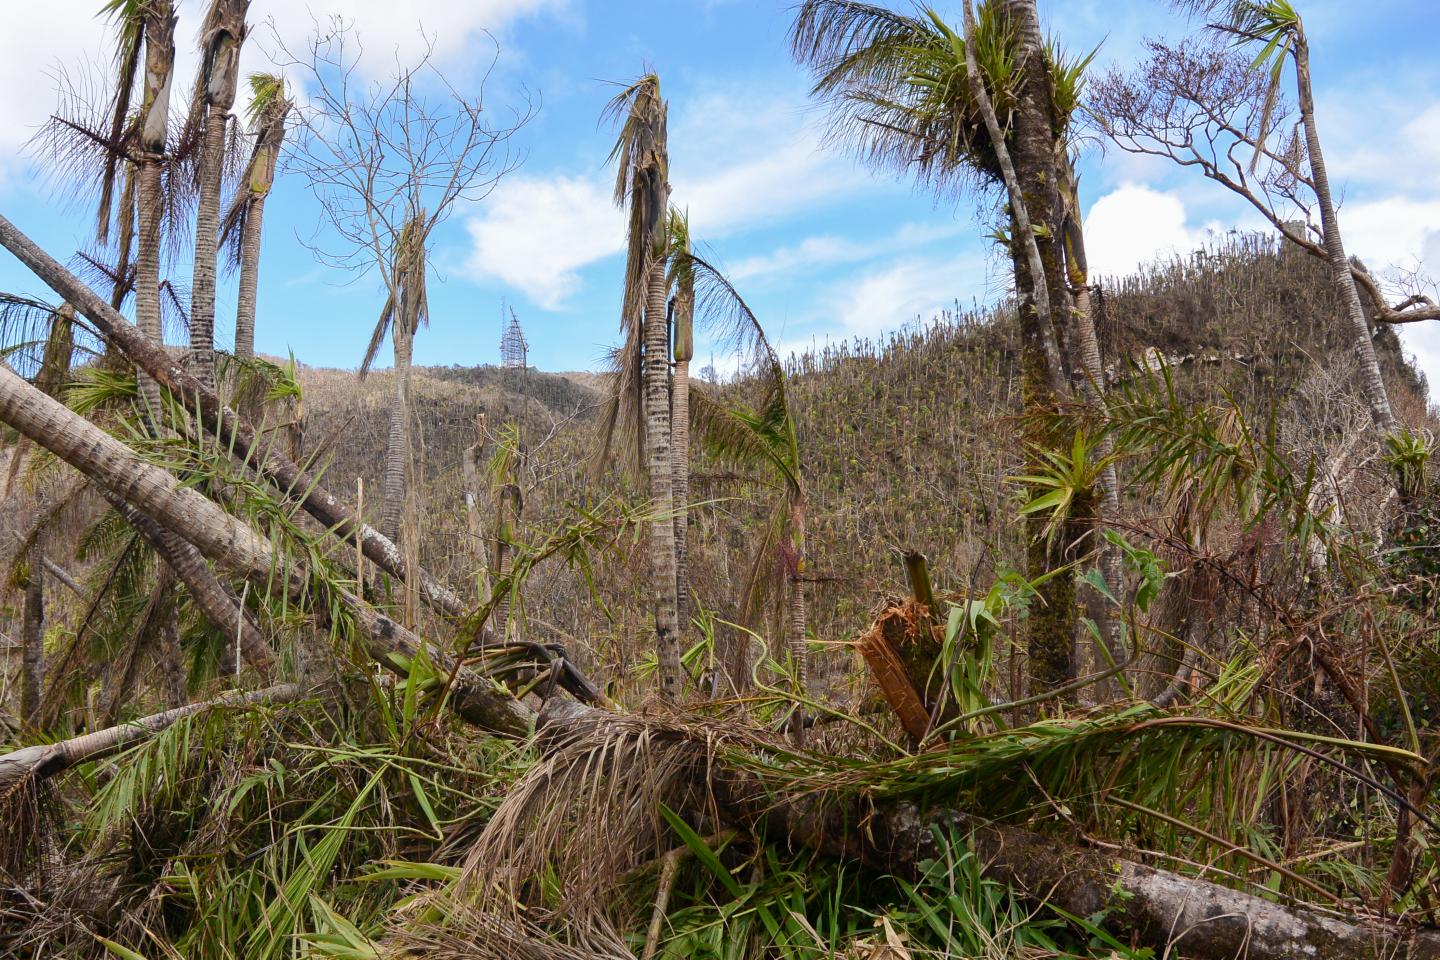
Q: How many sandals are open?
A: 0